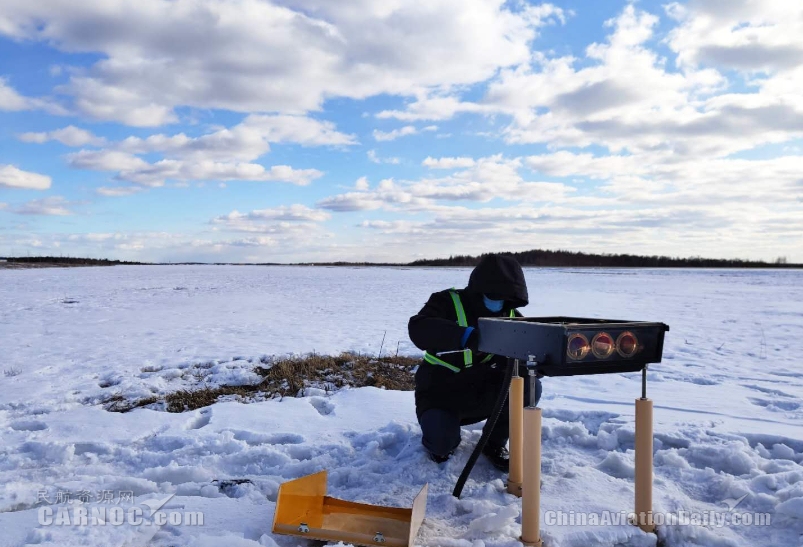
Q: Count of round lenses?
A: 3